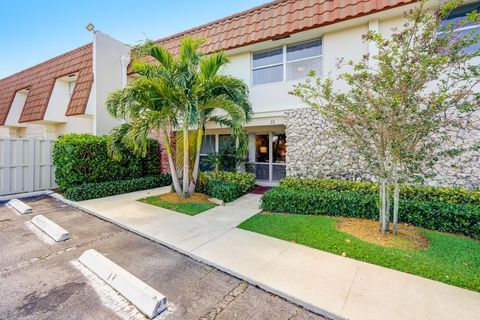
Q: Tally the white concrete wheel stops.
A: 3